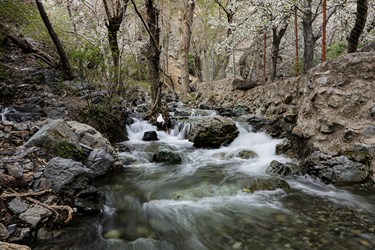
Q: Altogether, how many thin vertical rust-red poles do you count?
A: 3